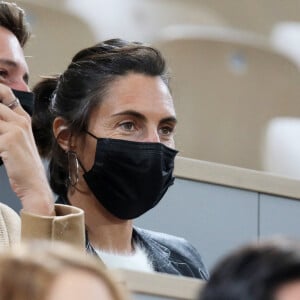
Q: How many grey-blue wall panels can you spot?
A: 2